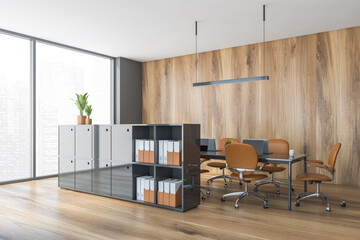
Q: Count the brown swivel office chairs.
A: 5